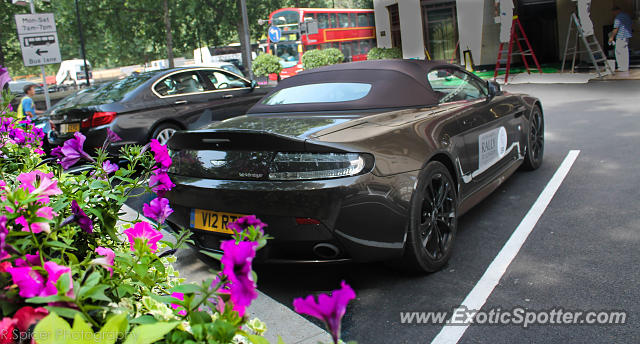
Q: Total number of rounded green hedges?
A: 3